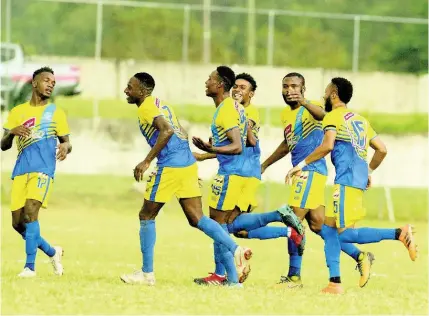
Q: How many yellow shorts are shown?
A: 6